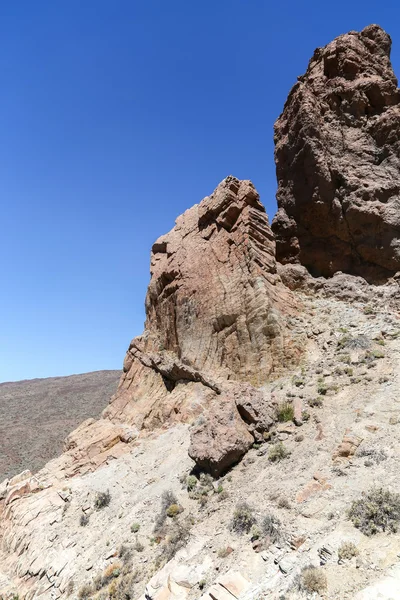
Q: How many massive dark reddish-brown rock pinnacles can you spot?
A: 1